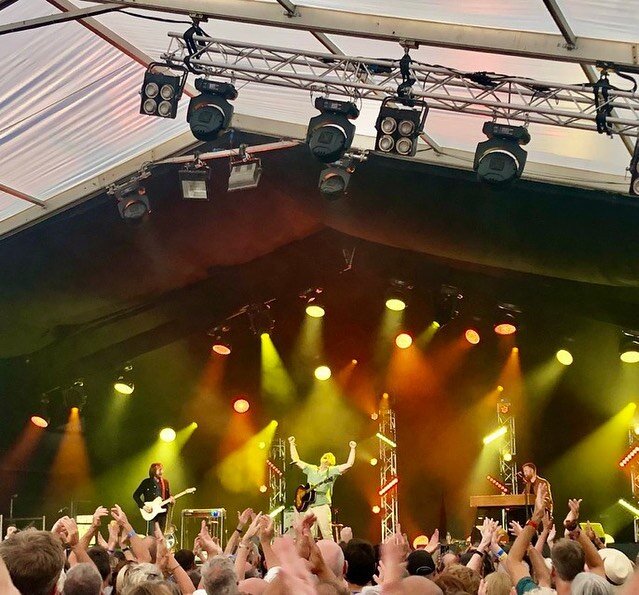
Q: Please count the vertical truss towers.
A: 4